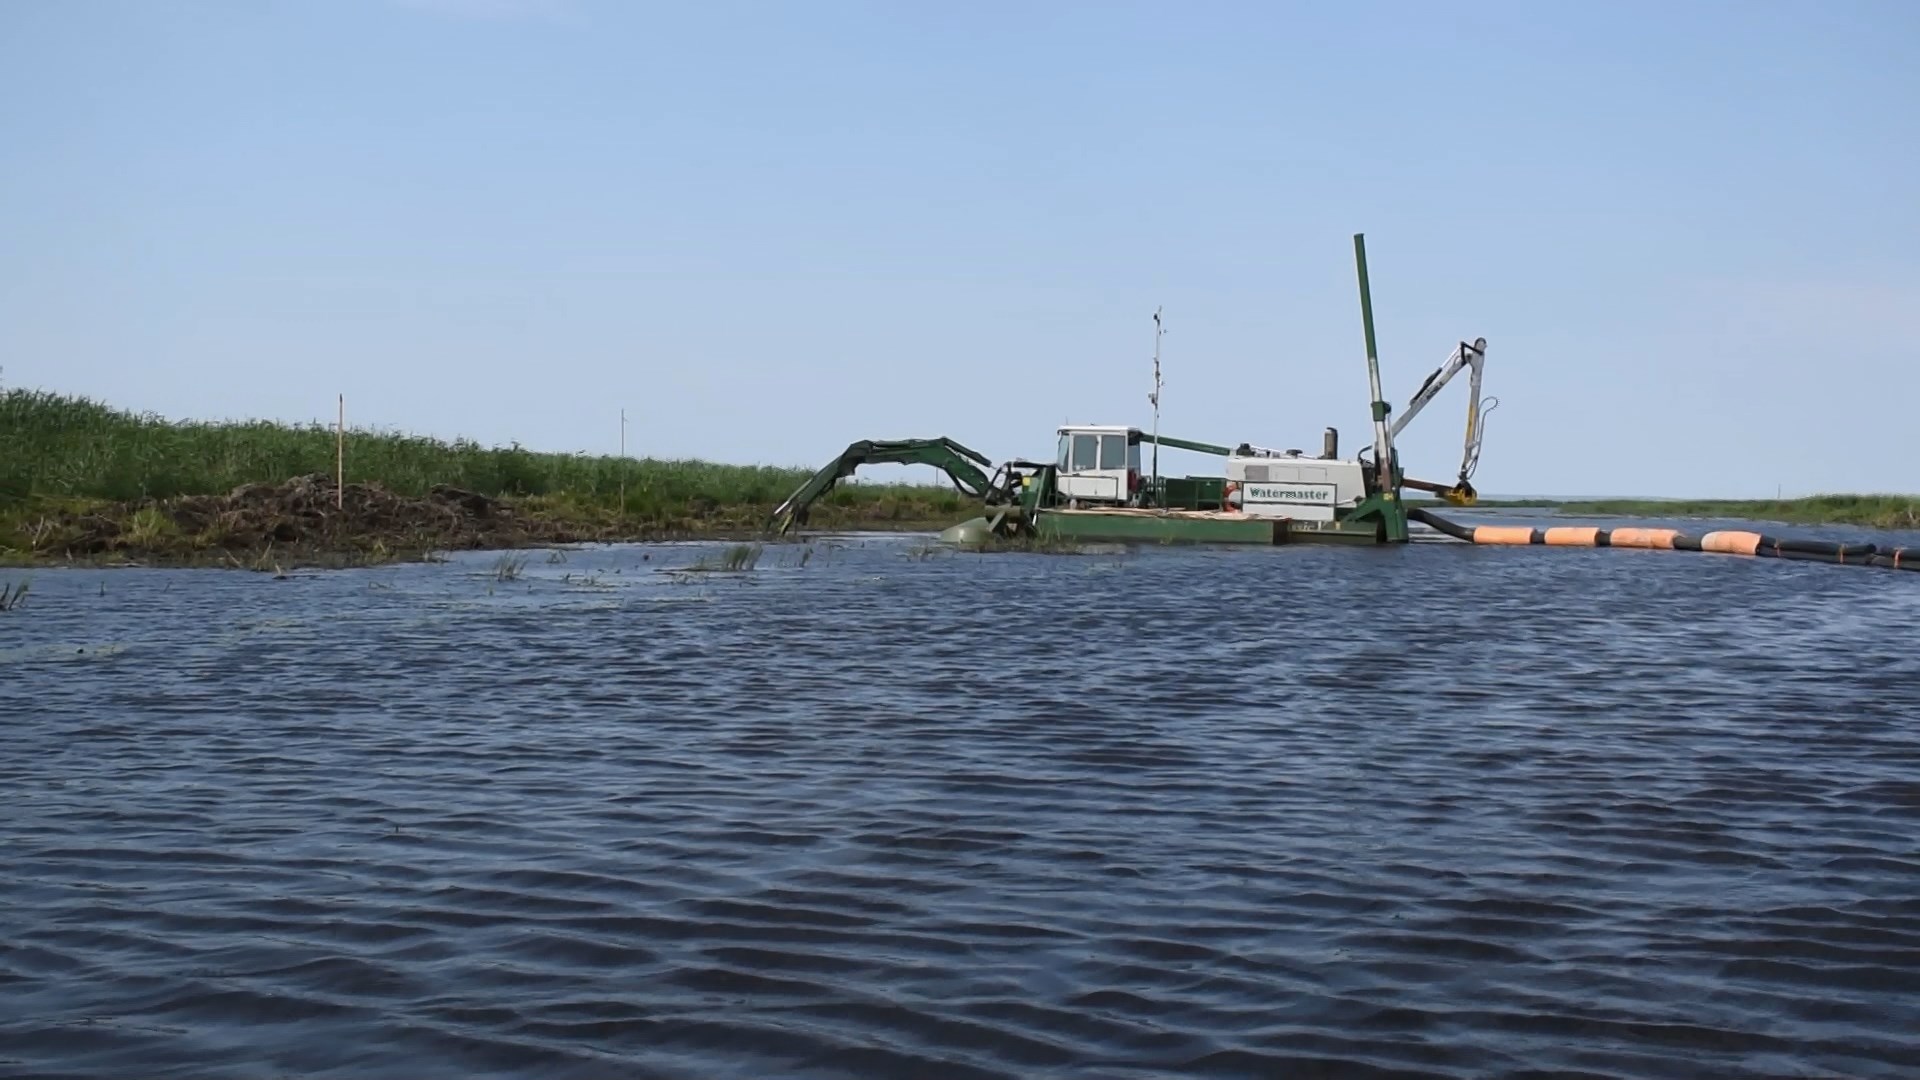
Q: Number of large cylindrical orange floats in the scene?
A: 4